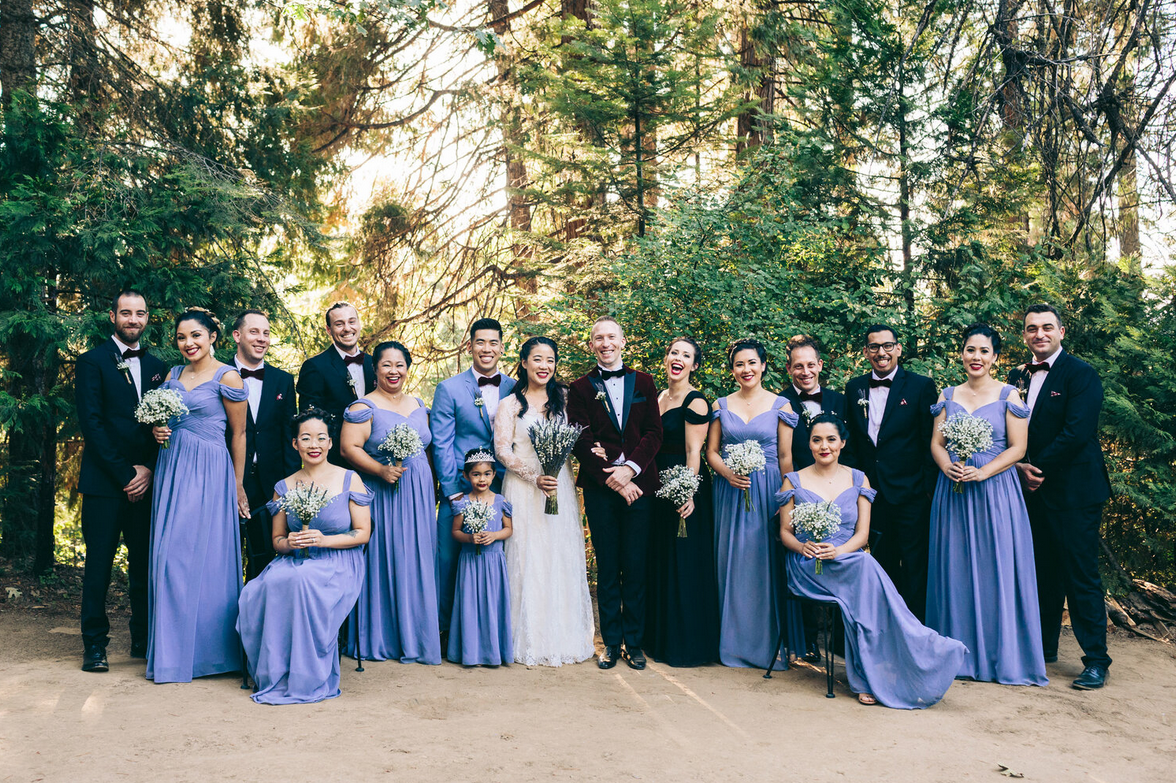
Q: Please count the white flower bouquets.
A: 8